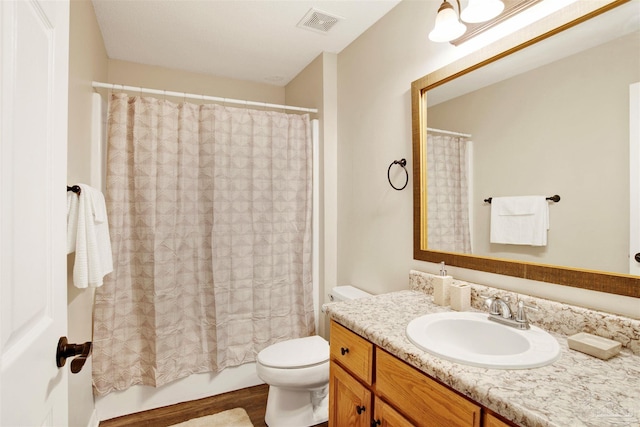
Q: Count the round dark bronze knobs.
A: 3